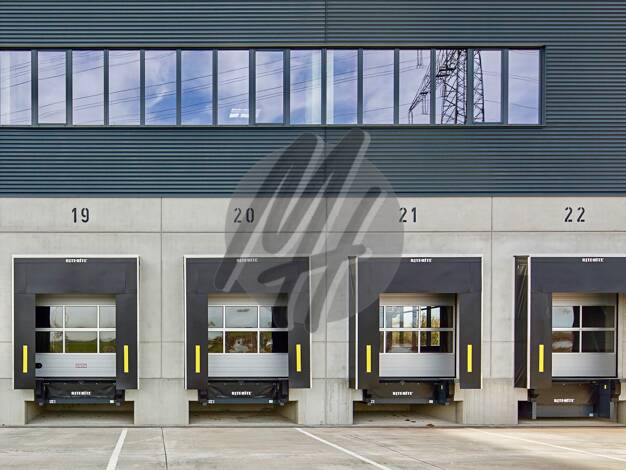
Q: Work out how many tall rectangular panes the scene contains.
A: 15